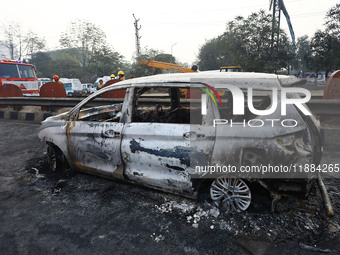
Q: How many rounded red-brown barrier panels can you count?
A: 4